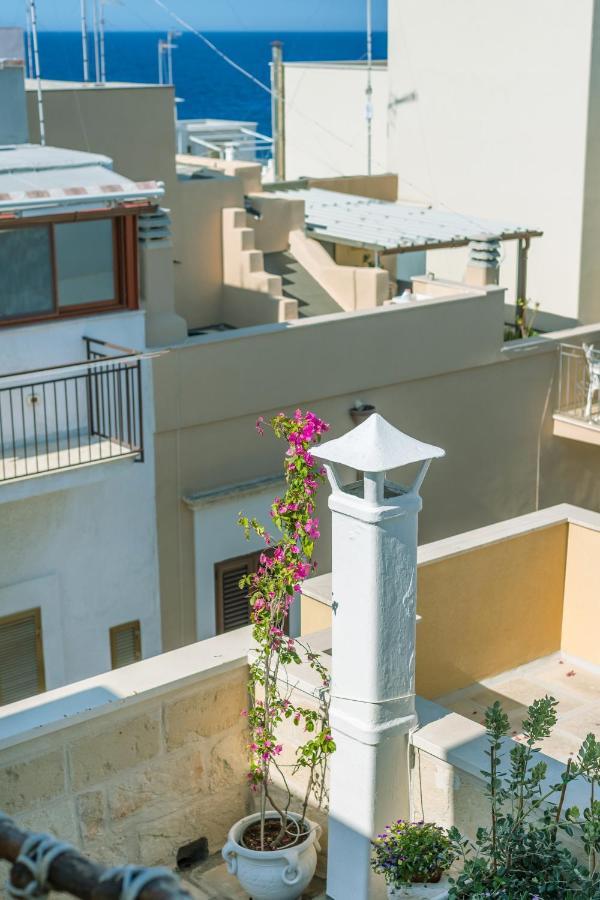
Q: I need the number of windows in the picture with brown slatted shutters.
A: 3